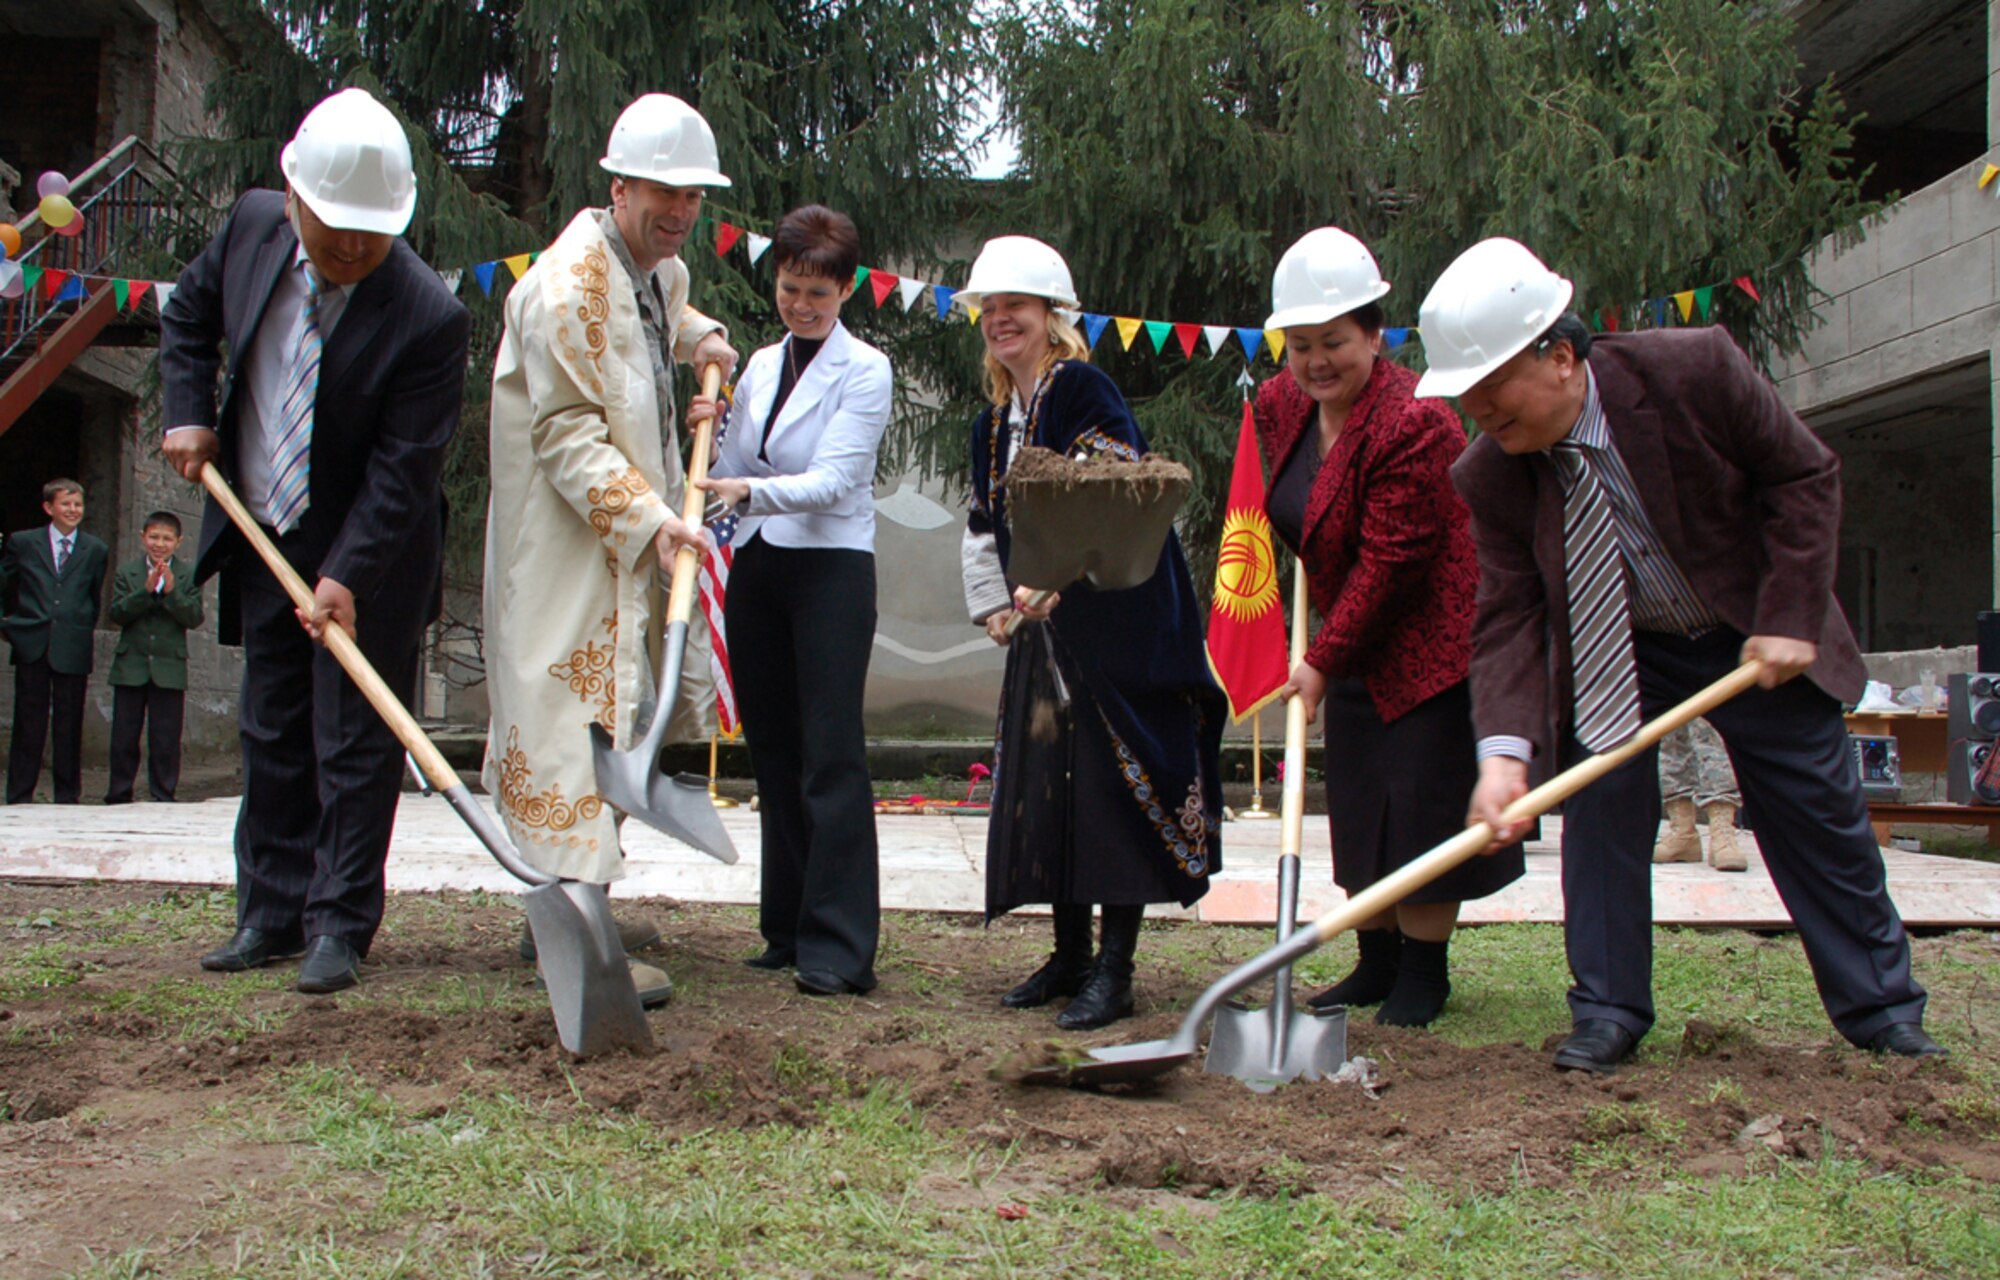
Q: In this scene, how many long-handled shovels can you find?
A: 5